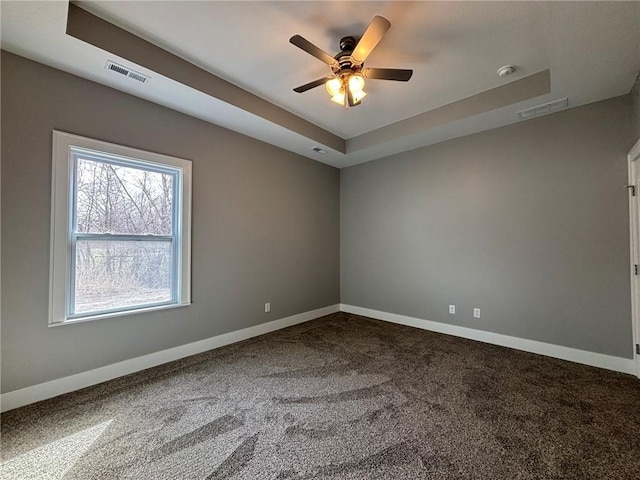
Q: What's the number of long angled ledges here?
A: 2